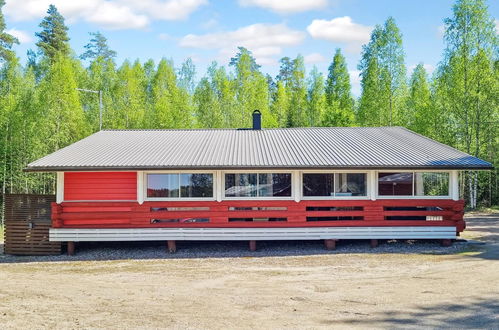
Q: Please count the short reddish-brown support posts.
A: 6